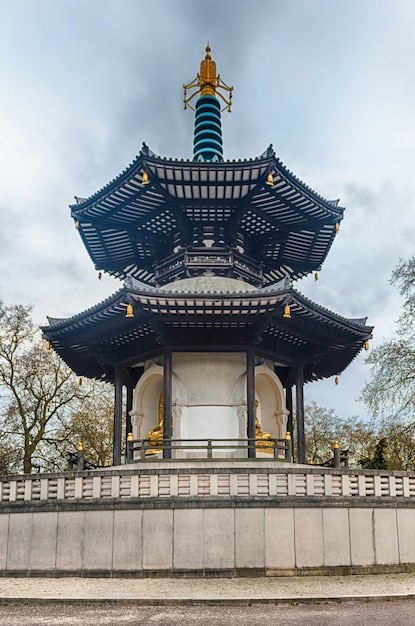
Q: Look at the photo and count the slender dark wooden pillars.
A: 6